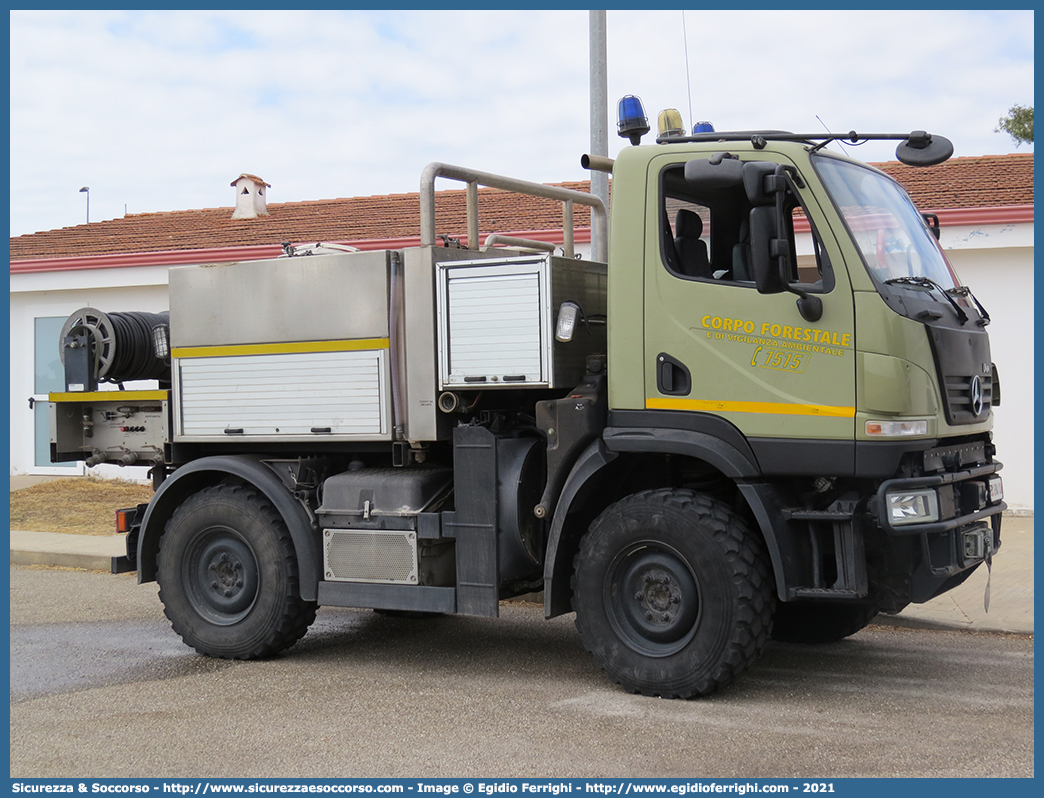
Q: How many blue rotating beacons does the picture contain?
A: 2